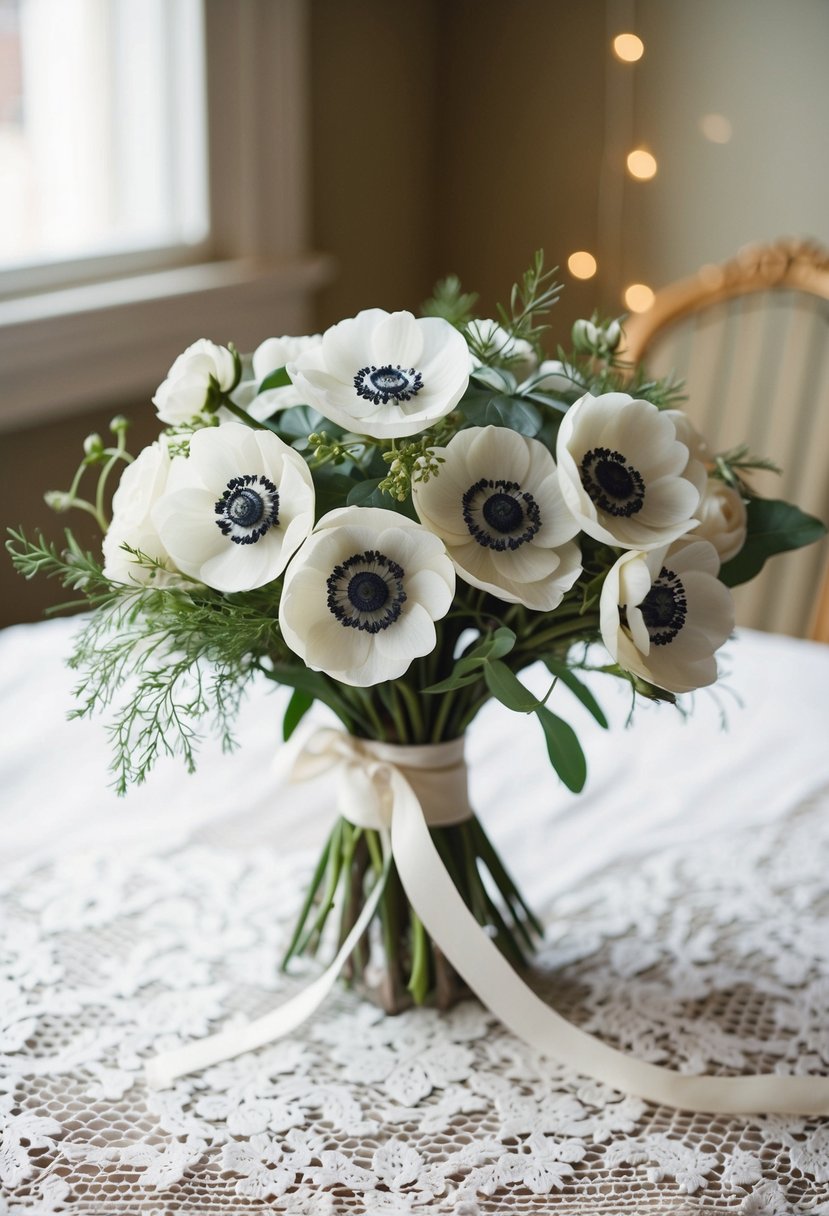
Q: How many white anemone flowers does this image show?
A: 6